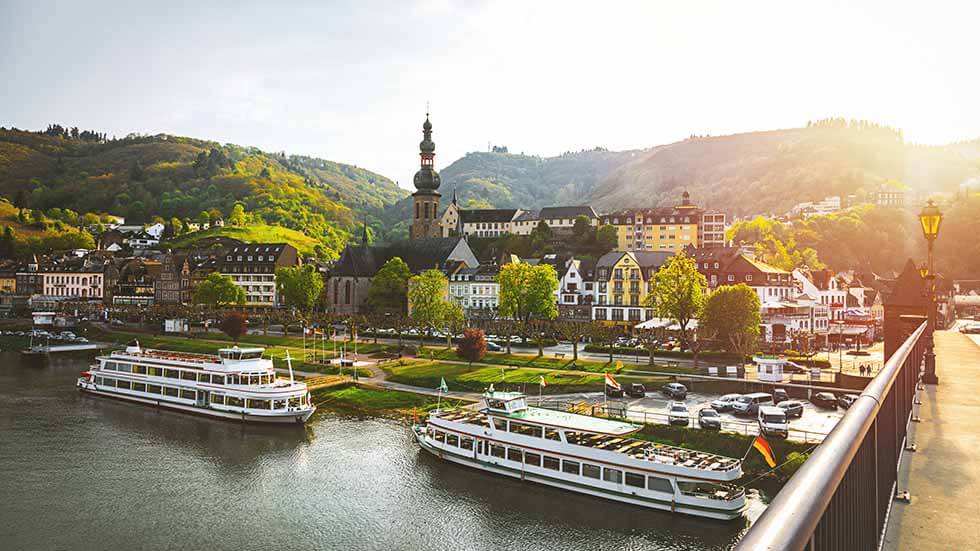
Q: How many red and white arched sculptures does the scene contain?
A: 0